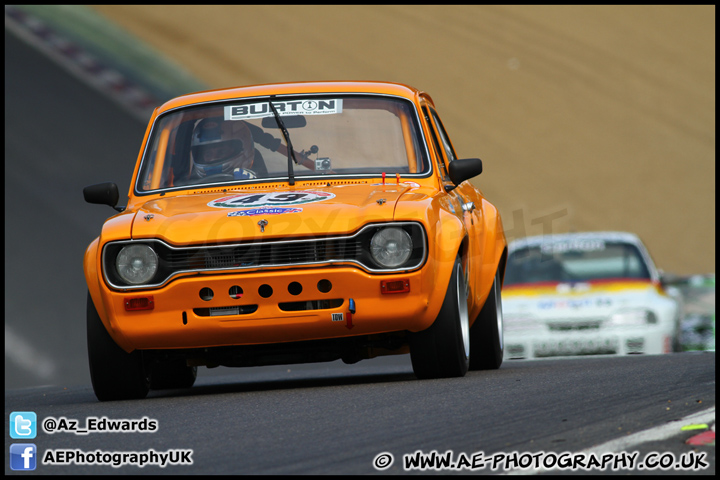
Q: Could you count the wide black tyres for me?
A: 4